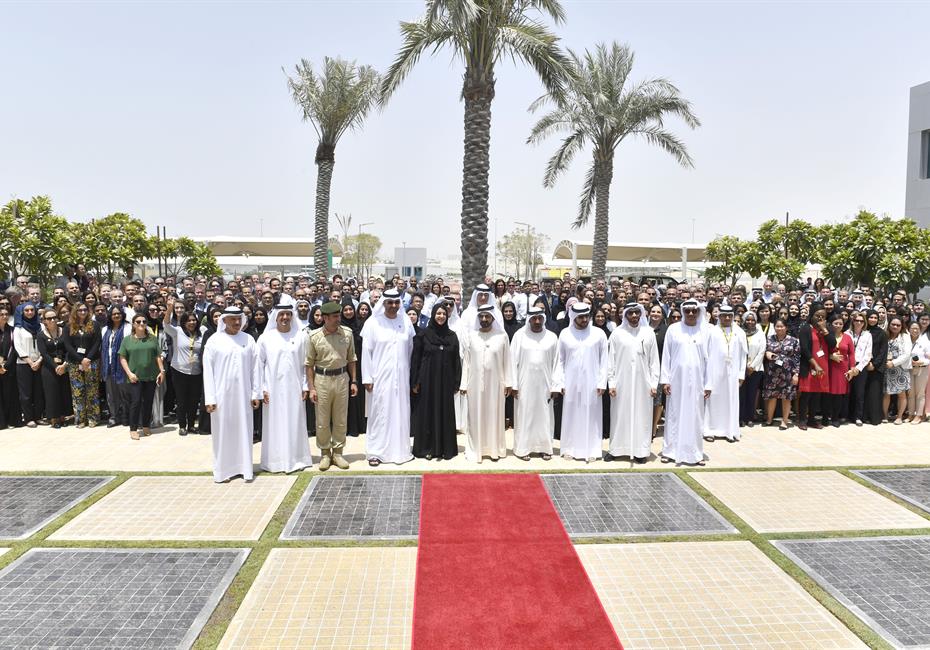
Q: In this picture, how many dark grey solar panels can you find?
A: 6